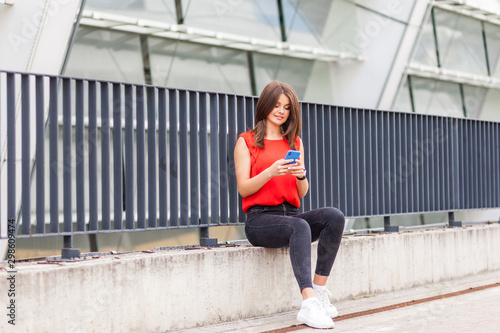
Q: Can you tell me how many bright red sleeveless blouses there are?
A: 1